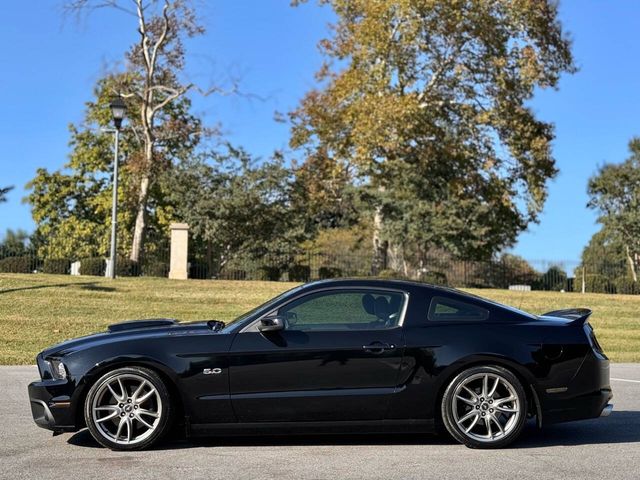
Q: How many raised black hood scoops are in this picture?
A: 1